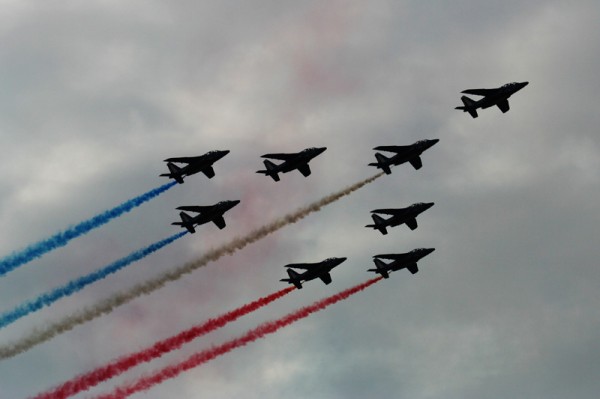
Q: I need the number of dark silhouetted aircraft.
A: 8